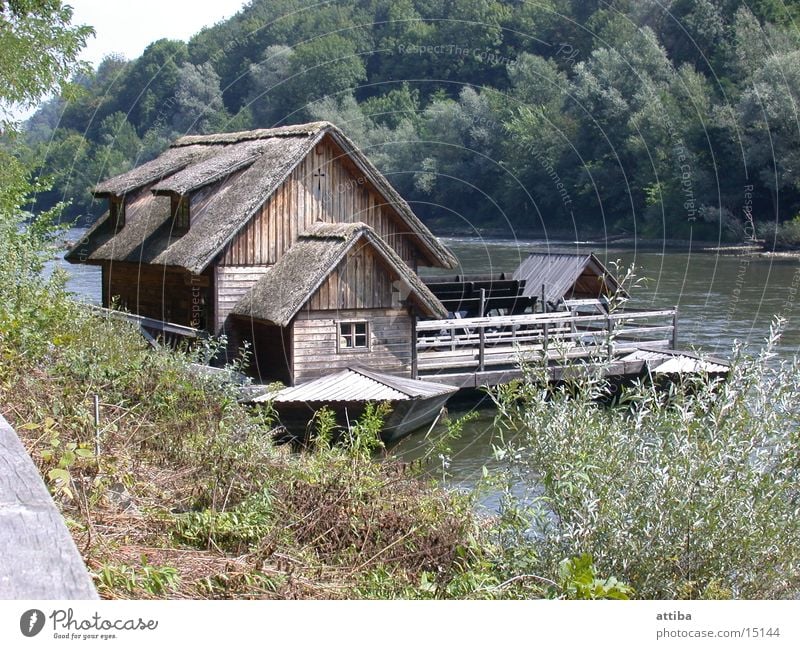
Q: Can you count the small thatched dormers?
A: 2